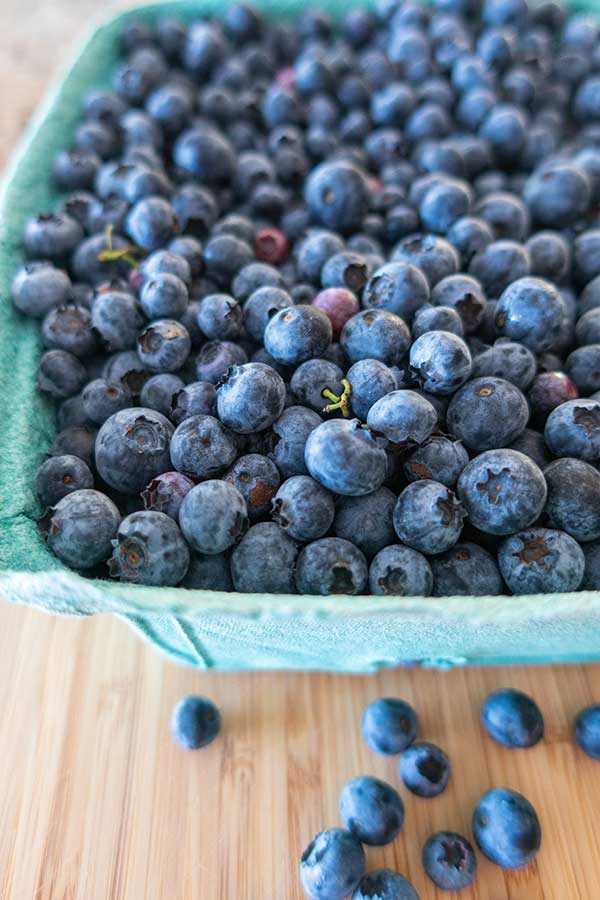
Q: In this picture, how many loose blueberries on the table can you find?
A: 10